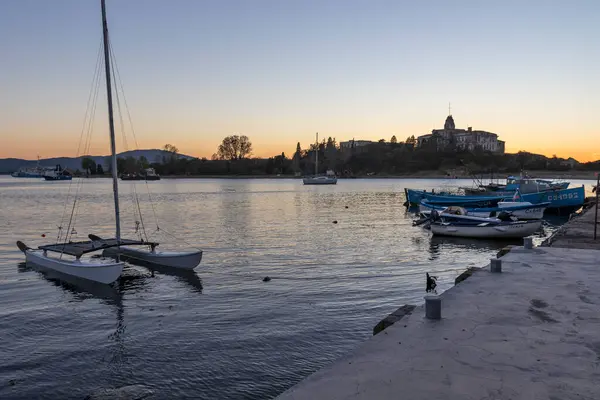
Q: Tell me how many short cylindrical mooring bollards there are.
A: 3